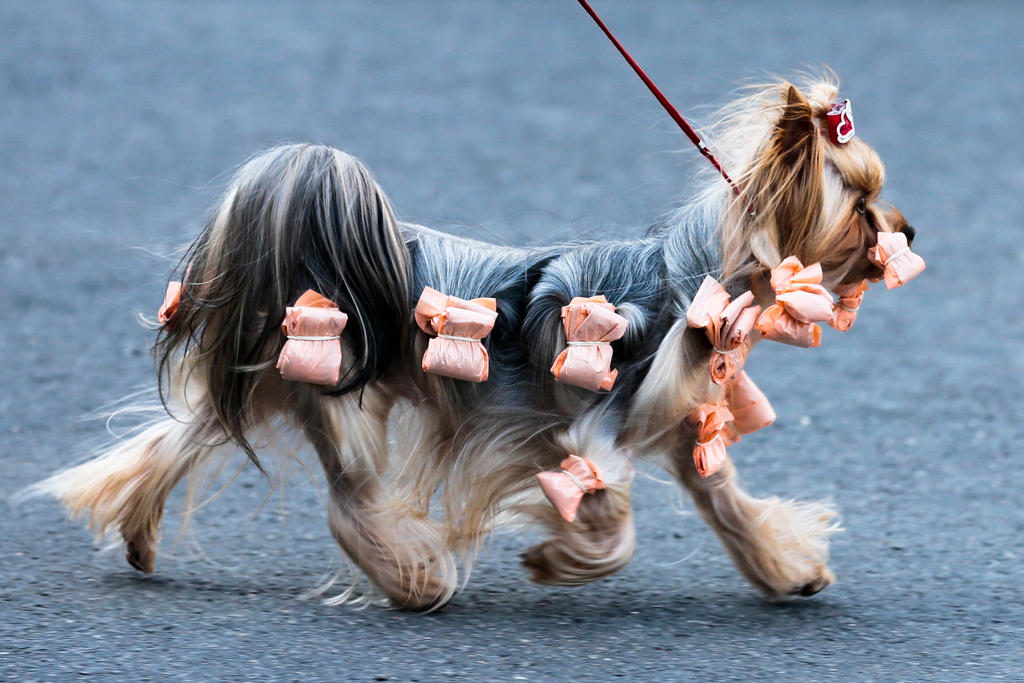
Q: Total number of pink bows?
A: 11